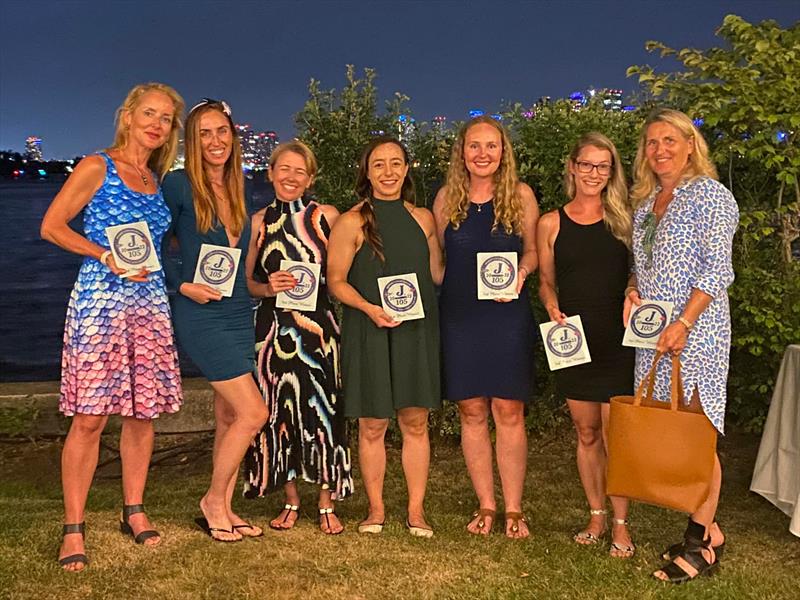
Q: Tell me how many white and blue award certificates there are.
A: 7